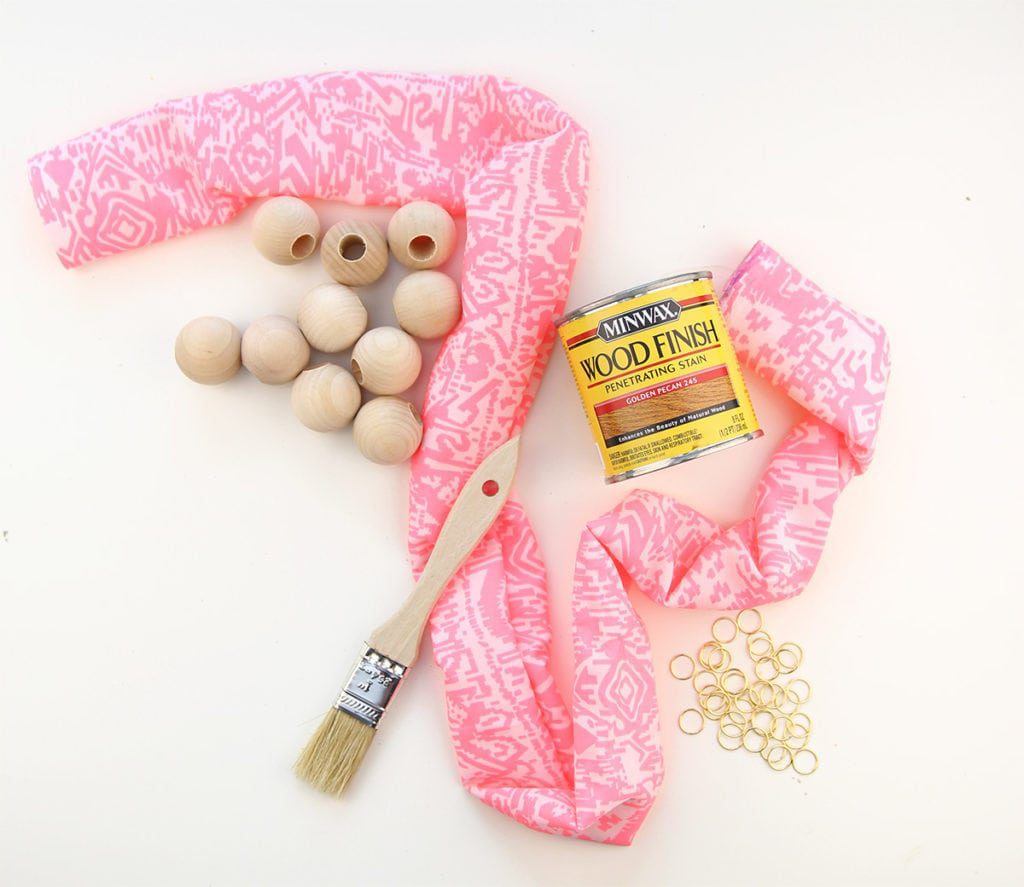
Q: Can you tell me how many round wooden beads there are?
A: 10